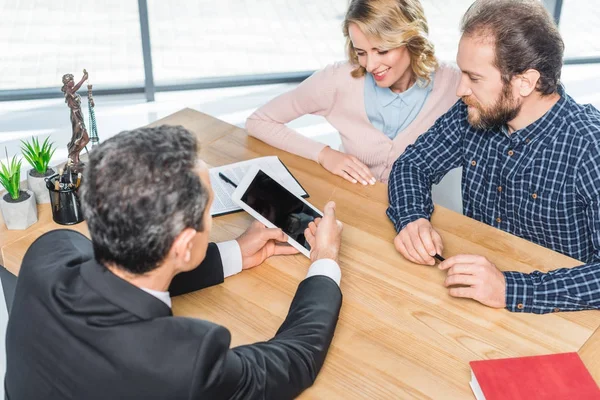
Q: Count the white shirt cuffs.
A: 2